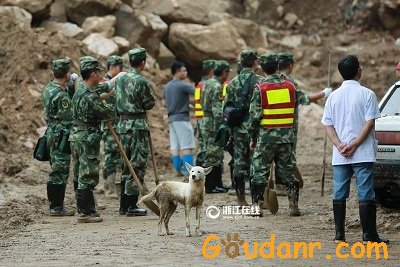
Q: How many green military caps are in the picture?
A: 9